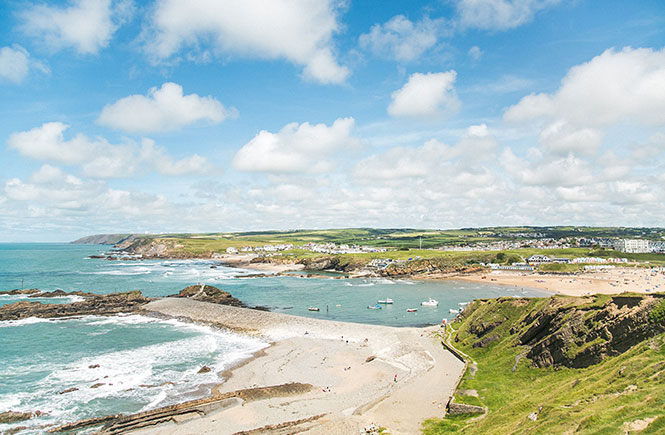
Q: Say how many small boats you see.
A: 8